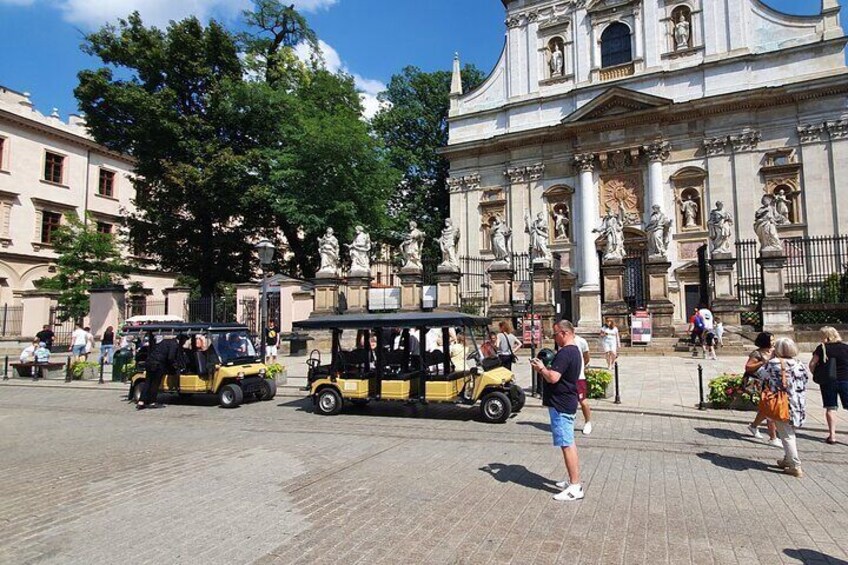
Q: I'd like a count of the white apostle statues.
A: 10